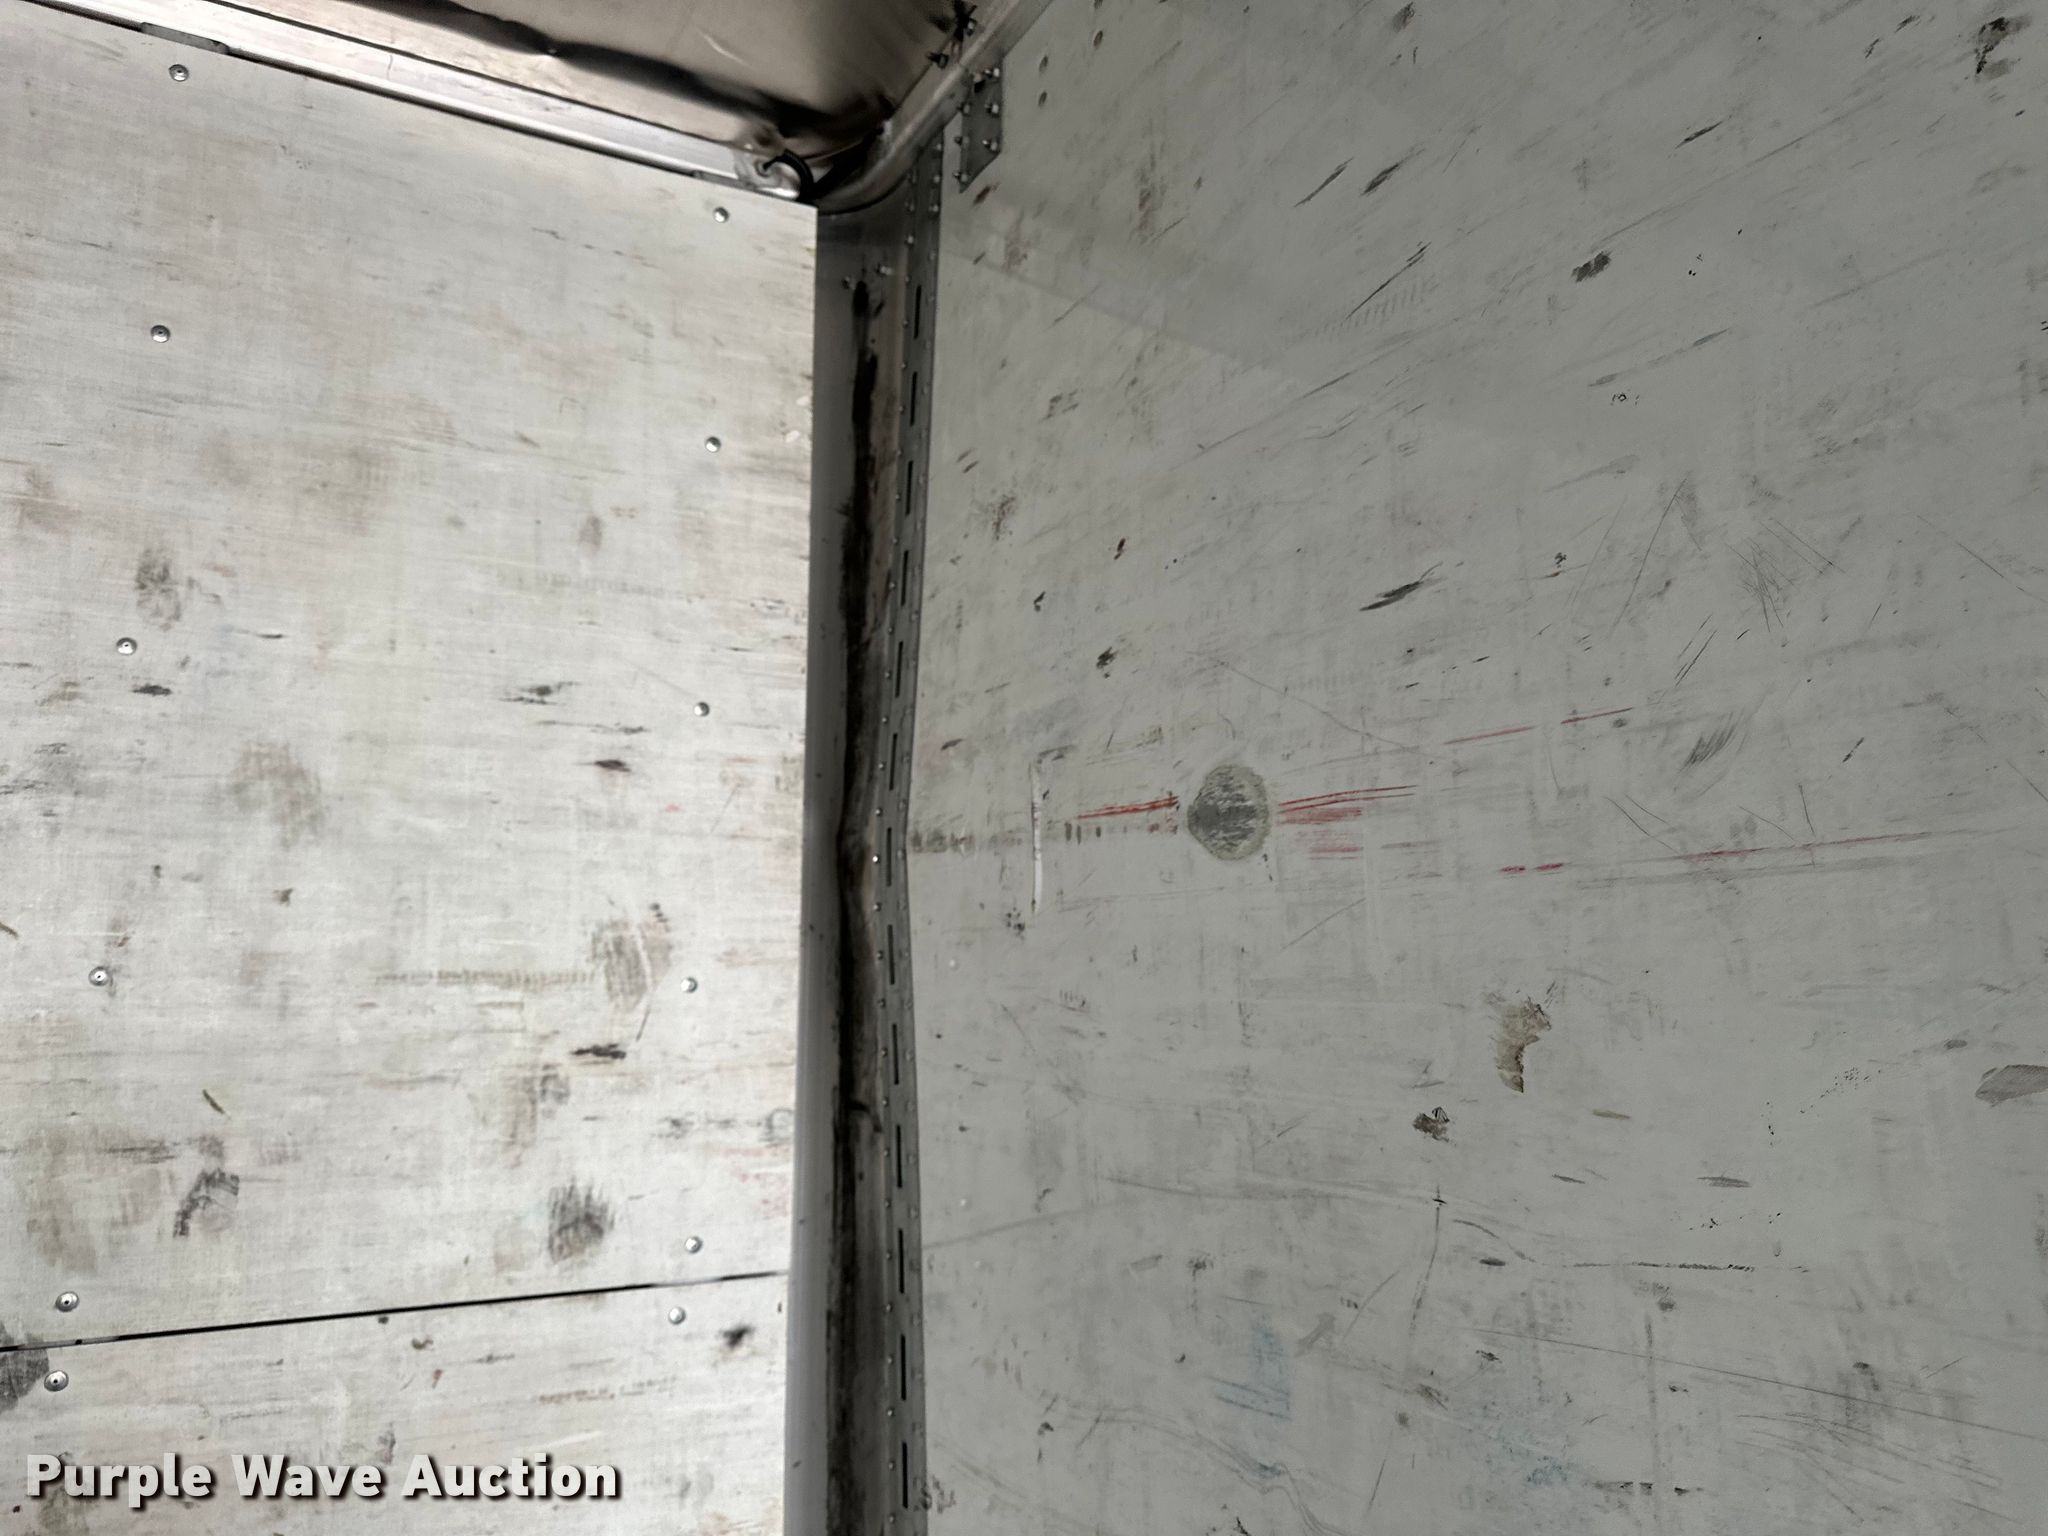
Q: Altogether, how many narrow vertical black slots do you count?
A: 13